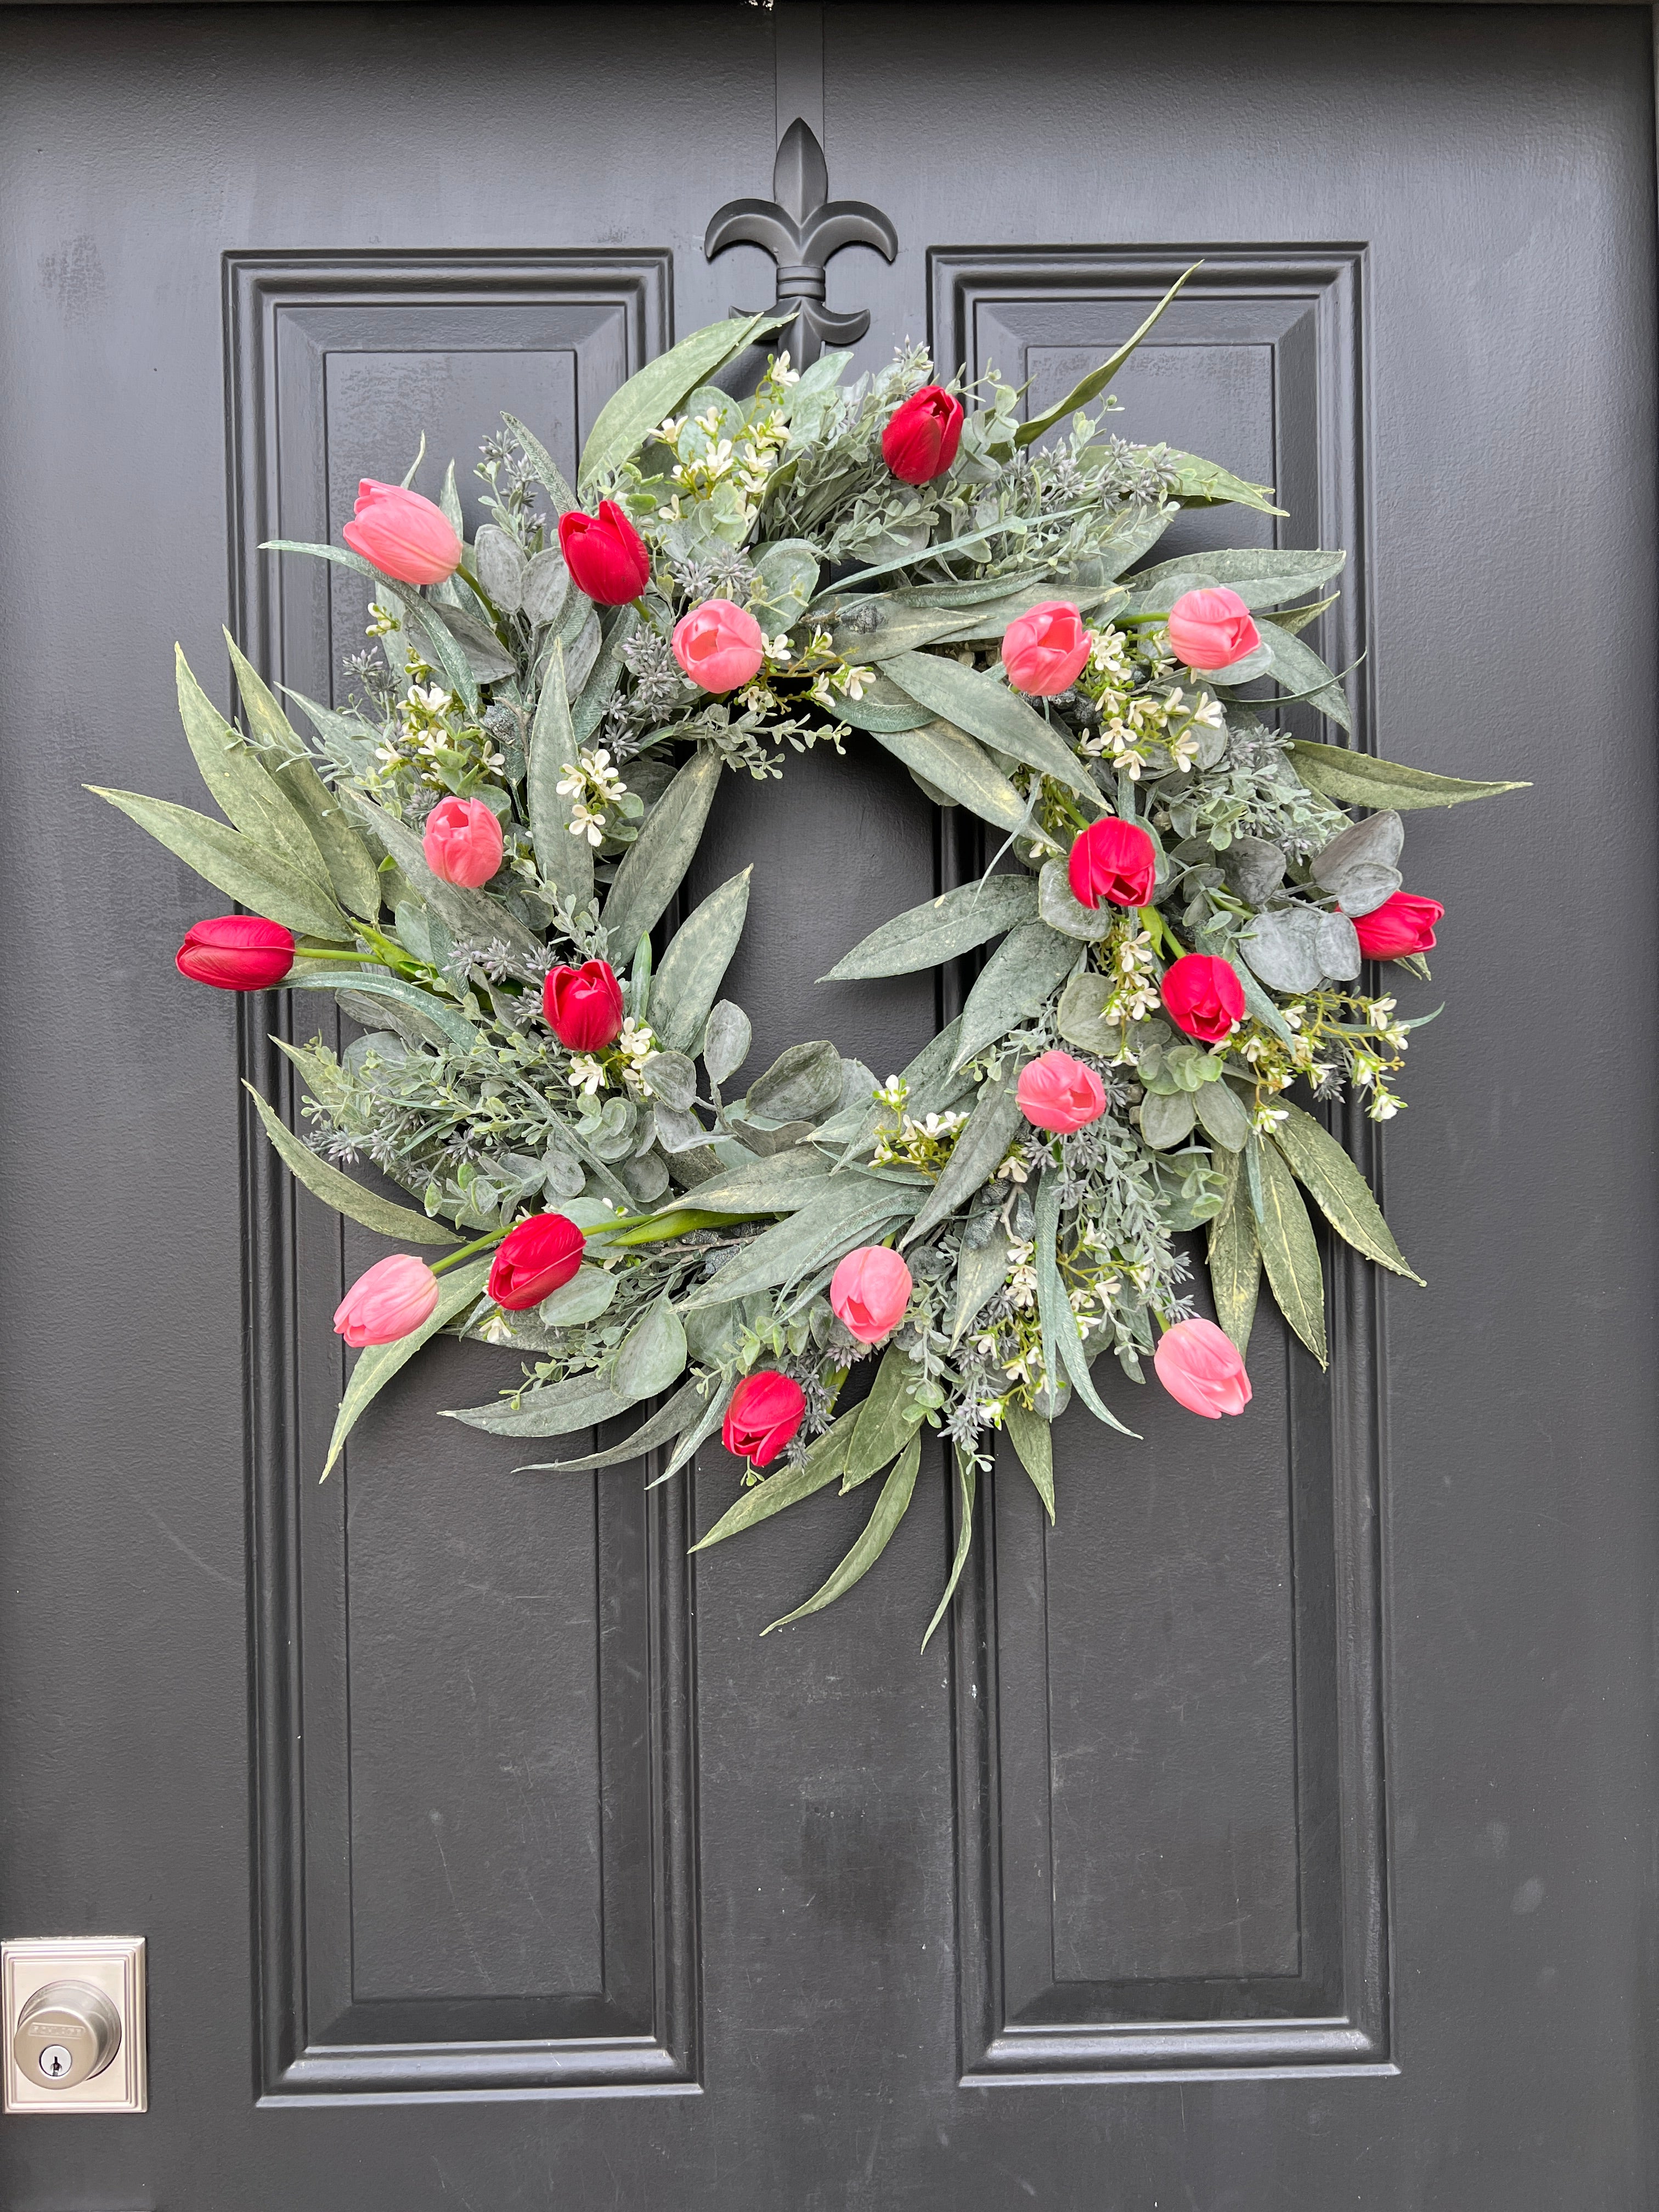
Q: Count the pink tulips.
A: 9